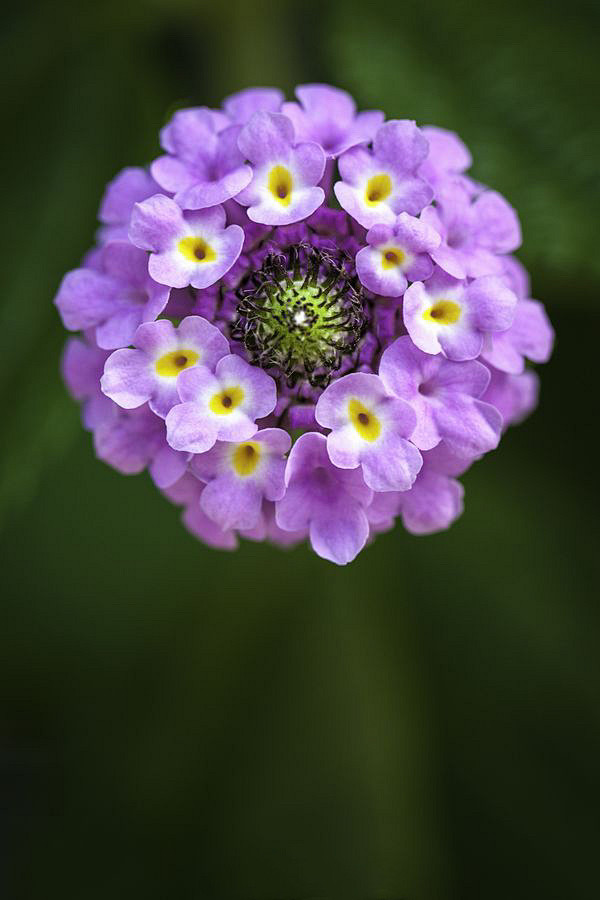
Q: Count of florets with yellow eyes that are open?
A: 9